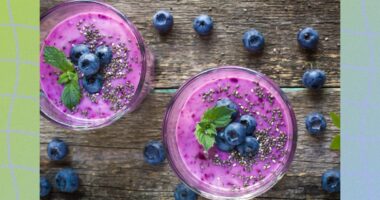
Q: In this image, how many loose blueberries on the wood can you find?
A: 12